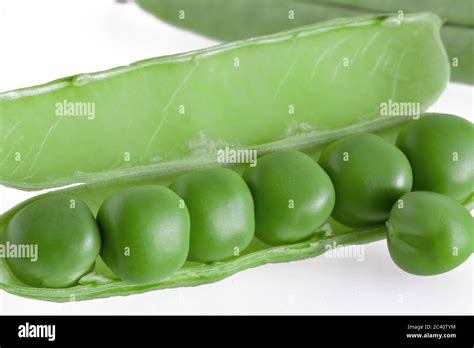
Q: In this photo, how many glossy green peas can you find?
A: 7